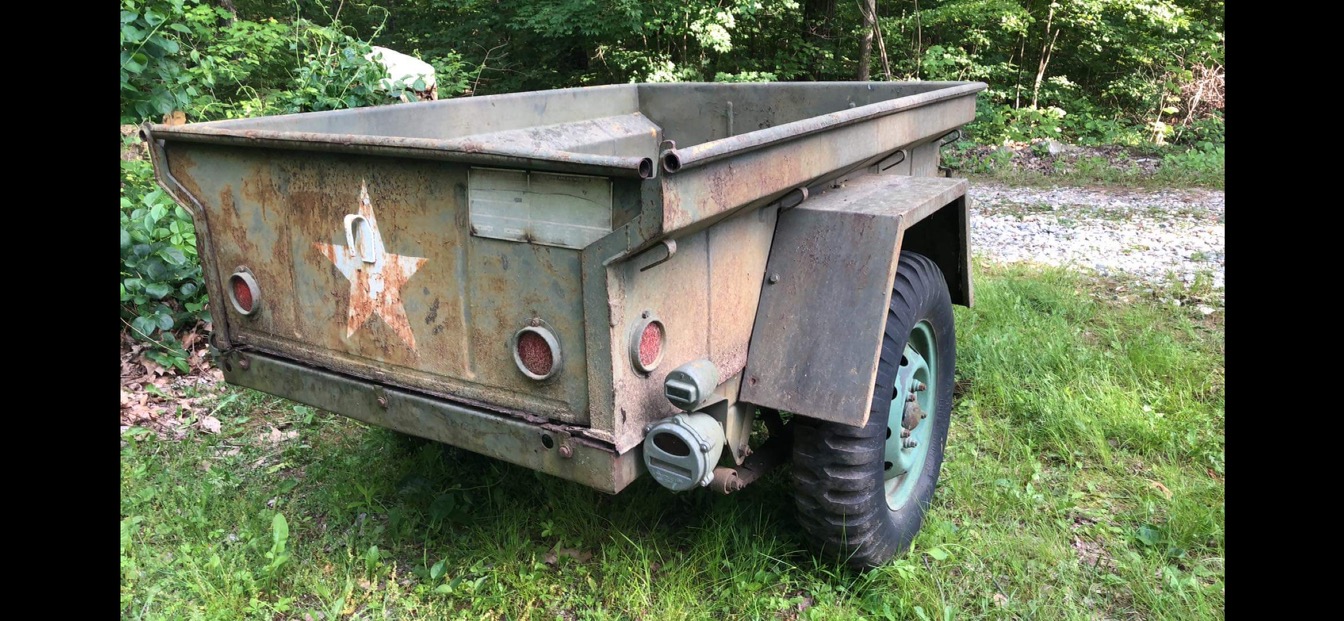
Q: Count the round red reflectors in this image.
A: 3